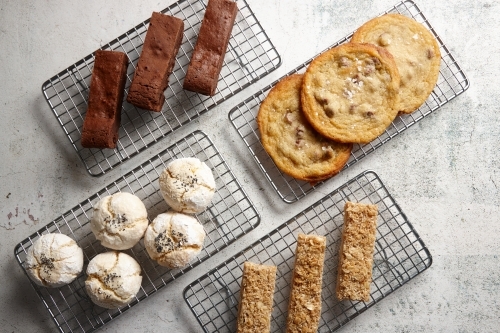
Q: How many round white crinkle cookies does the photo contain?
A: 5